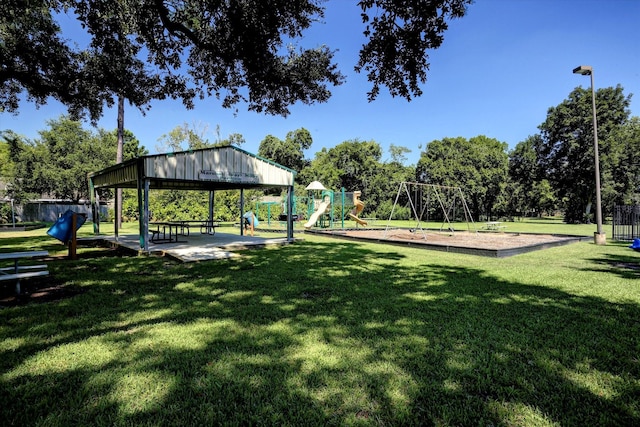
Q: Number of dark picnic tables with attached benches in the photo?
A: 2